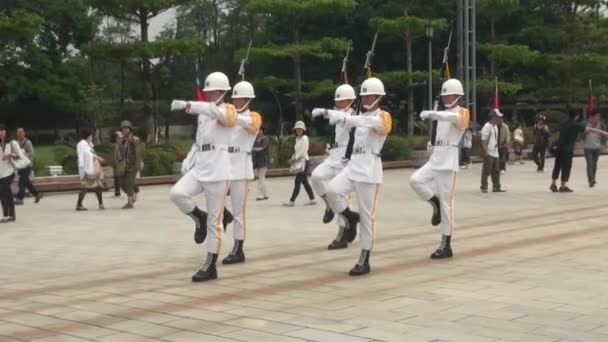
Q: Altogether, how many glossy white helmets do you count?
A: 5